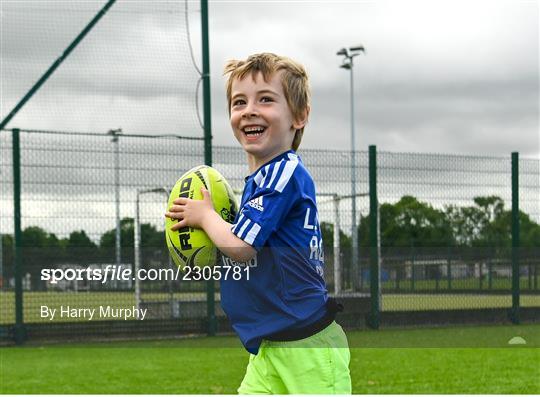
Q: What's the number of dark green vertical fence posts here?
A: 4